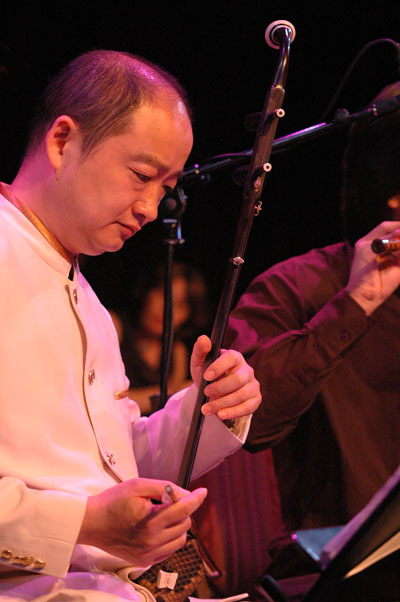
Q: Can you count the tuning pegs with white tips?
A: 2